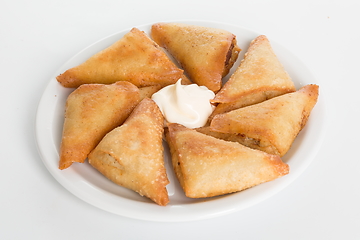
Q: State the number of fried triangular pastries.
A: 7